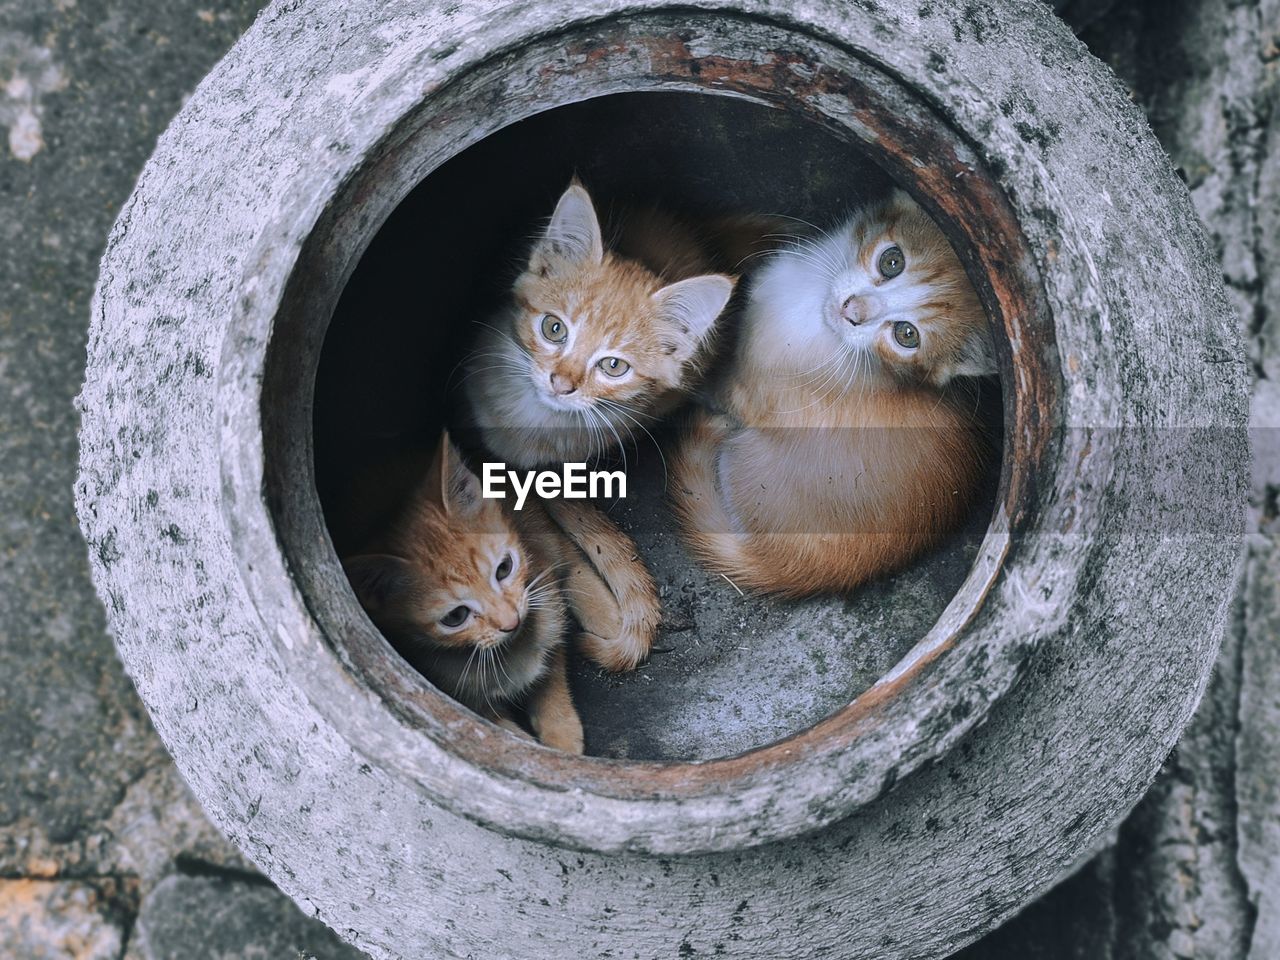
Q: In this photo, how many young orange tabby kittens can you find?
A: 3